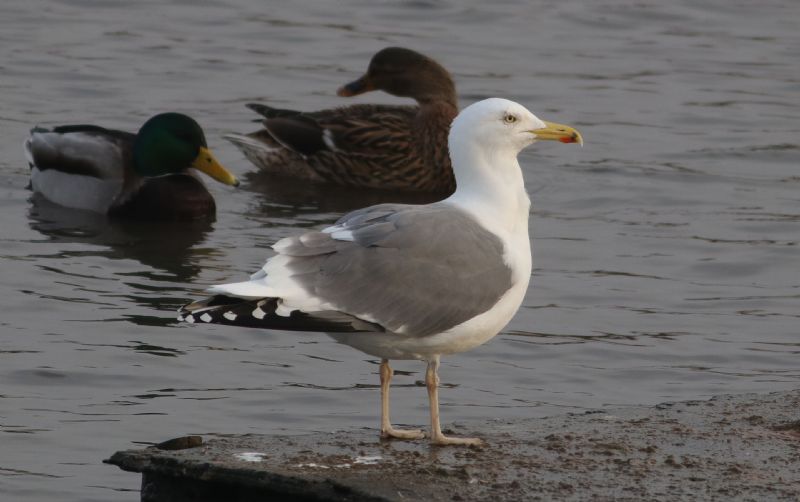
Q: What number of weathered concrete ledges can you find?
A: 1